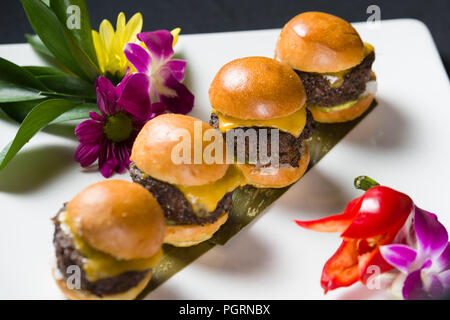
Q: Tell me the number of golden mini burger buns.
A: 4